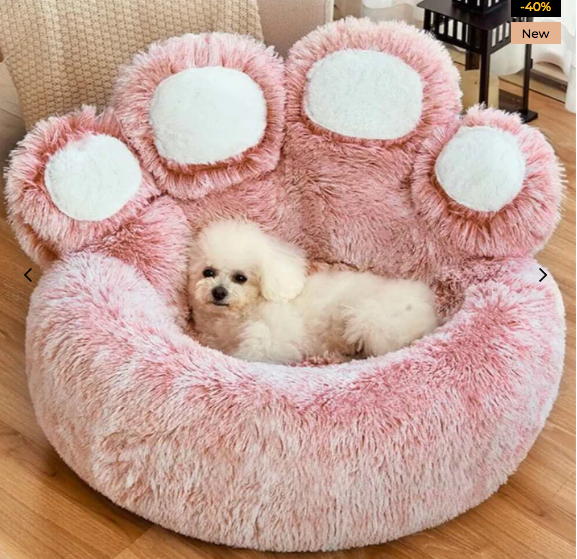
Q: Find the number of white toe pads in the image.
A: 4